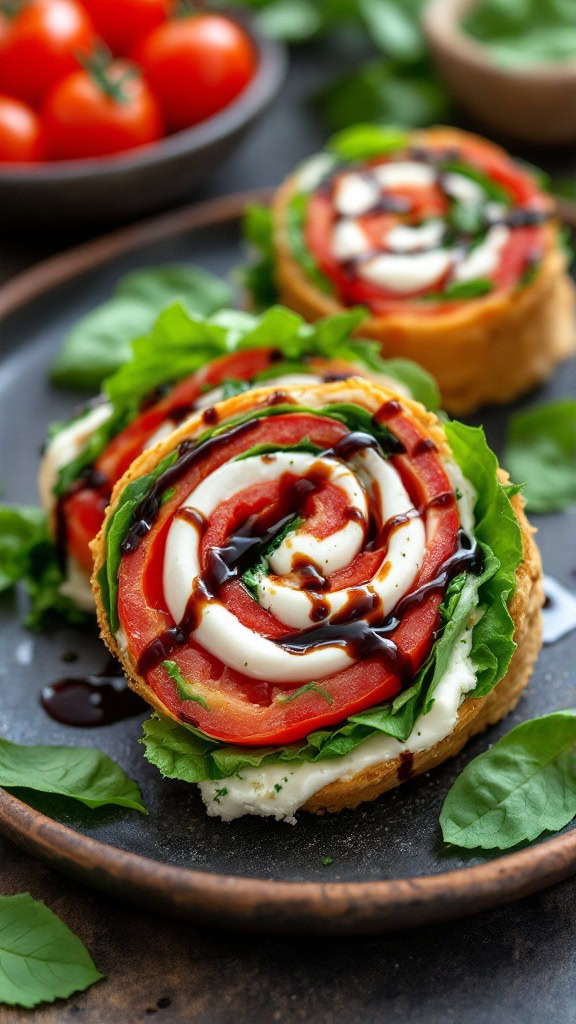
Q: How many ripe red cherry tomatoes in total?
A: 5